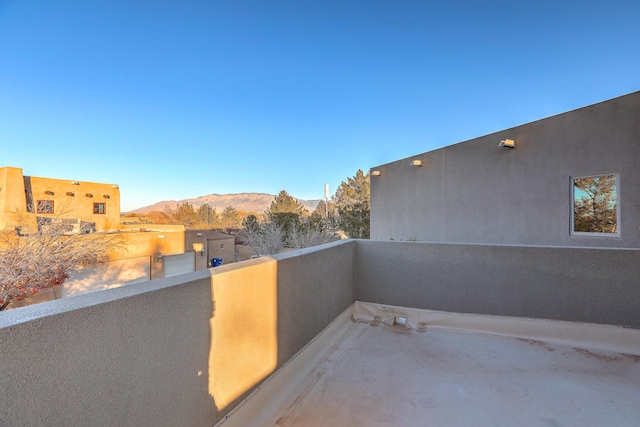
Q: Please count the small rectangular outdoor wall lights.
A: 3